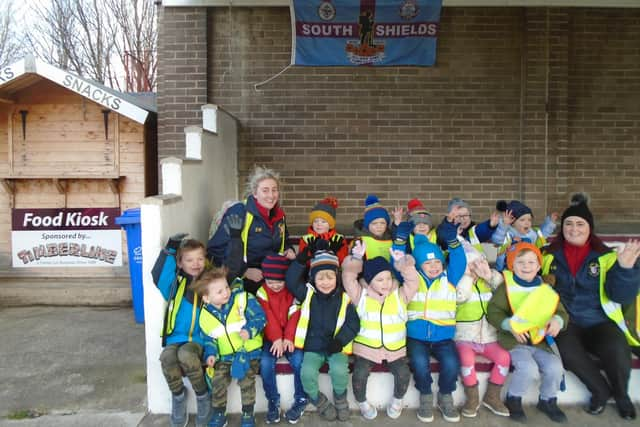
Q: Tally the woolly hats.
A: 12